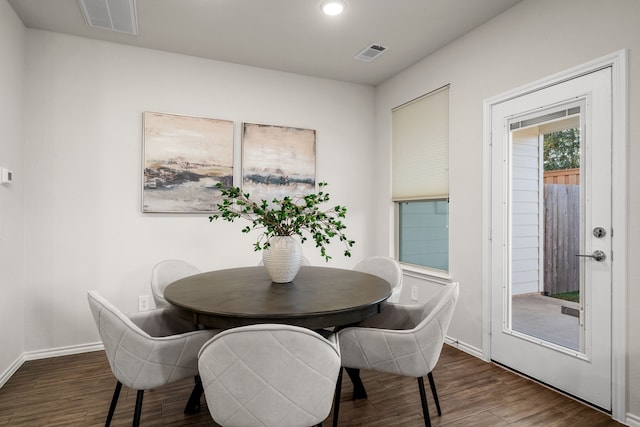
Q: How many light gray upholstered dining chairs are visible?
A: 6